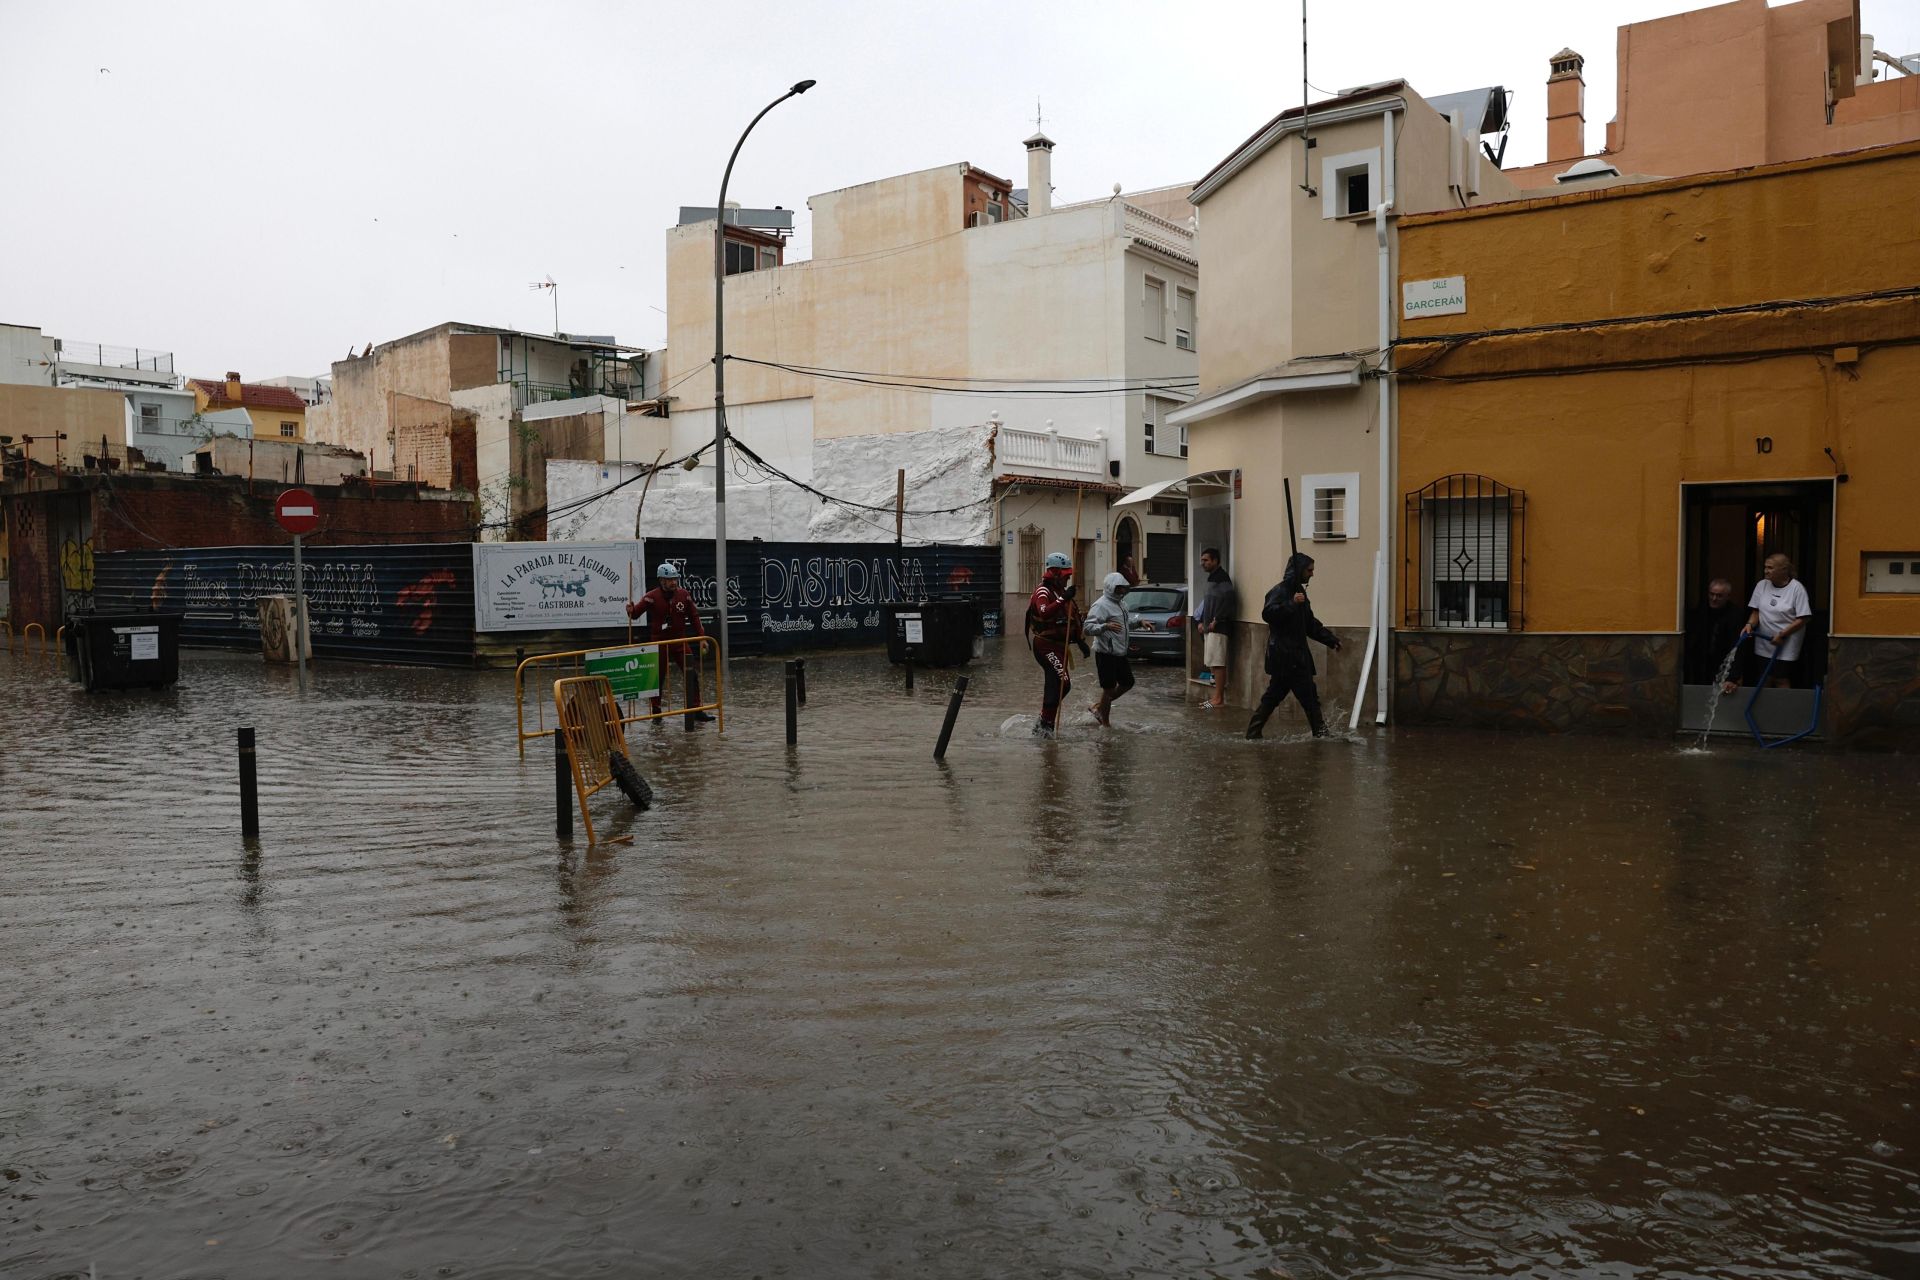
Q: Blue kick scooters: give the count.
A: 0